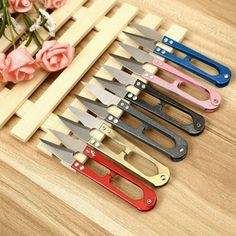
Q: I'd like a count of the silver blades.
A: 12